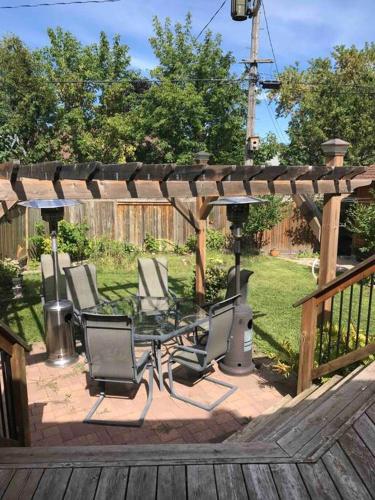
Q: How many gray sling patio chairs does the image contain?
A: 6